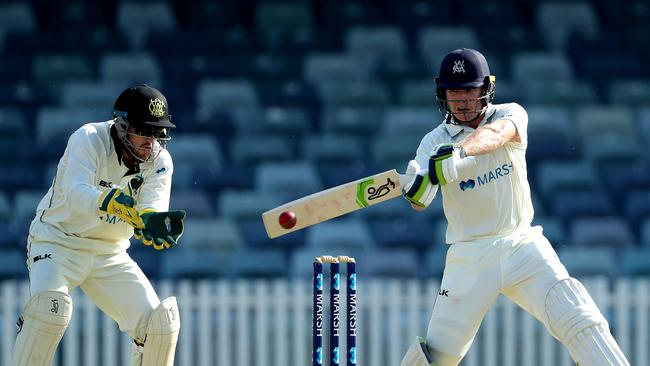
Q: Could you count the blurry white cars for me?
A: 0